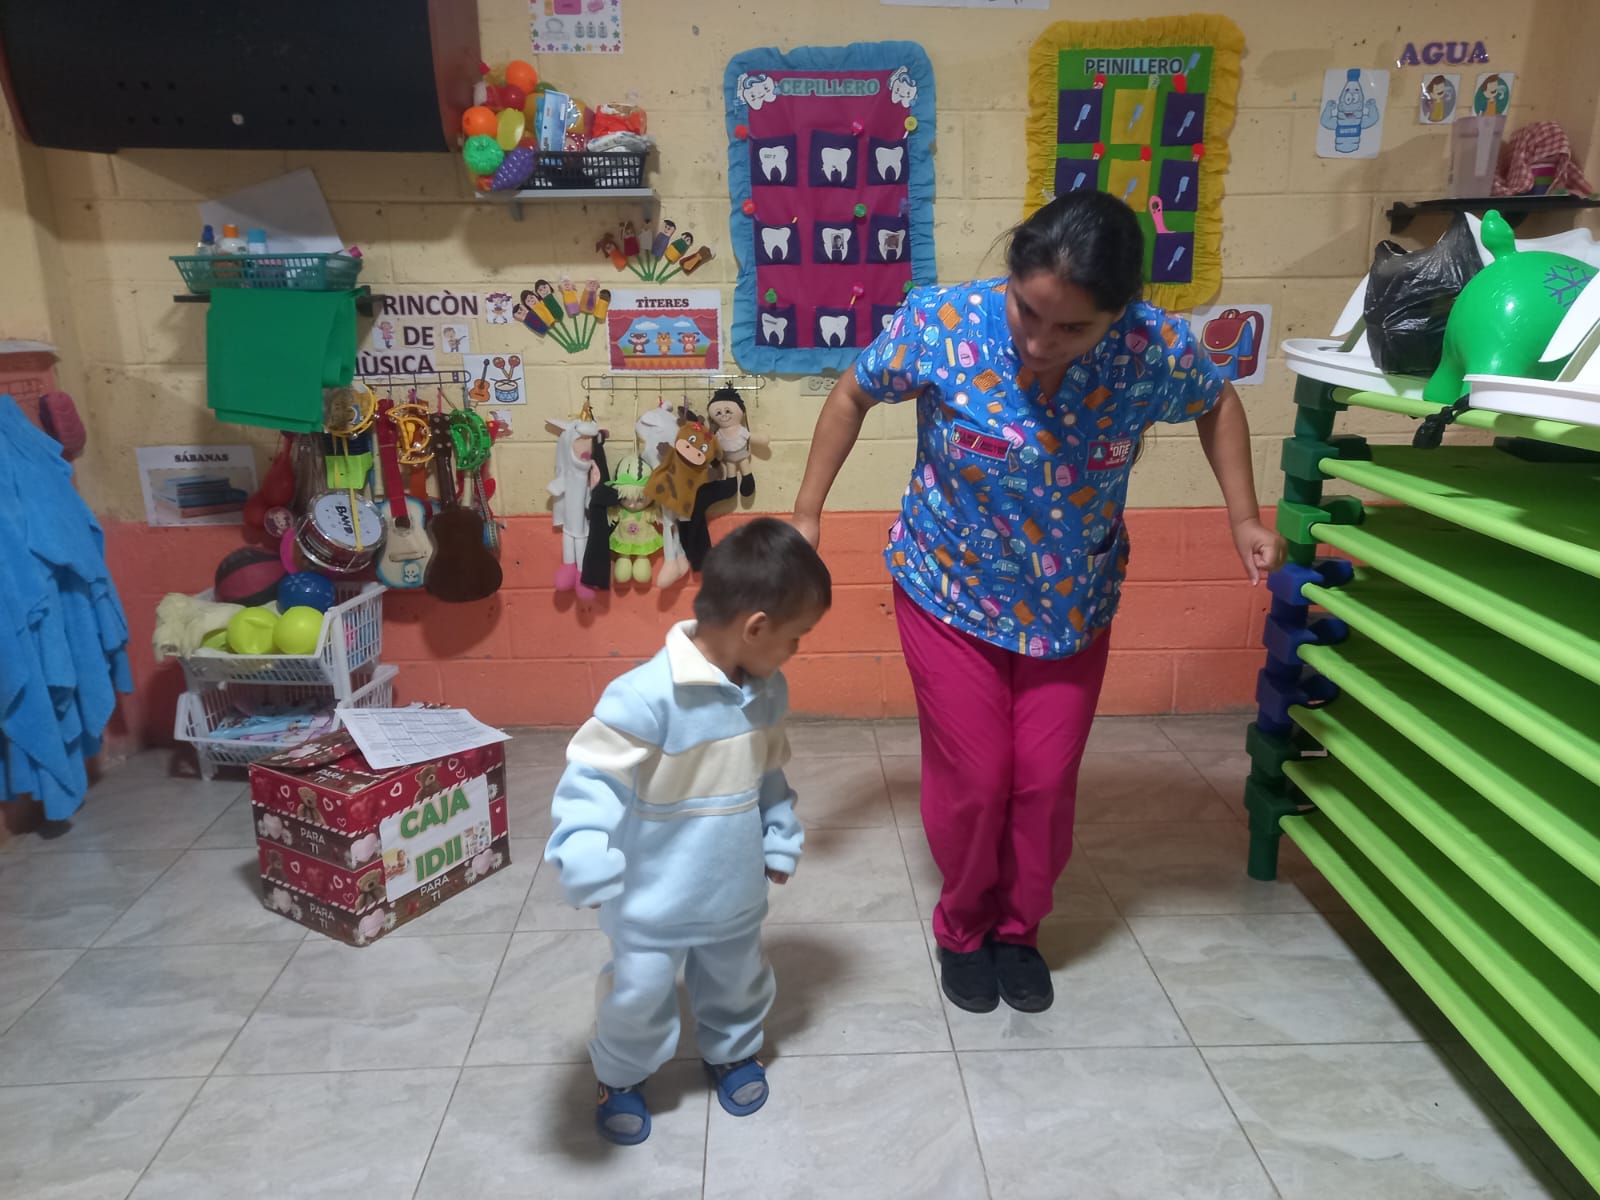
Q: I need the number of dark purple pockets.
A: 14